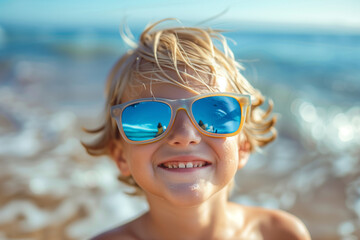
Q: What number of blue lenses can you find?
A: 2